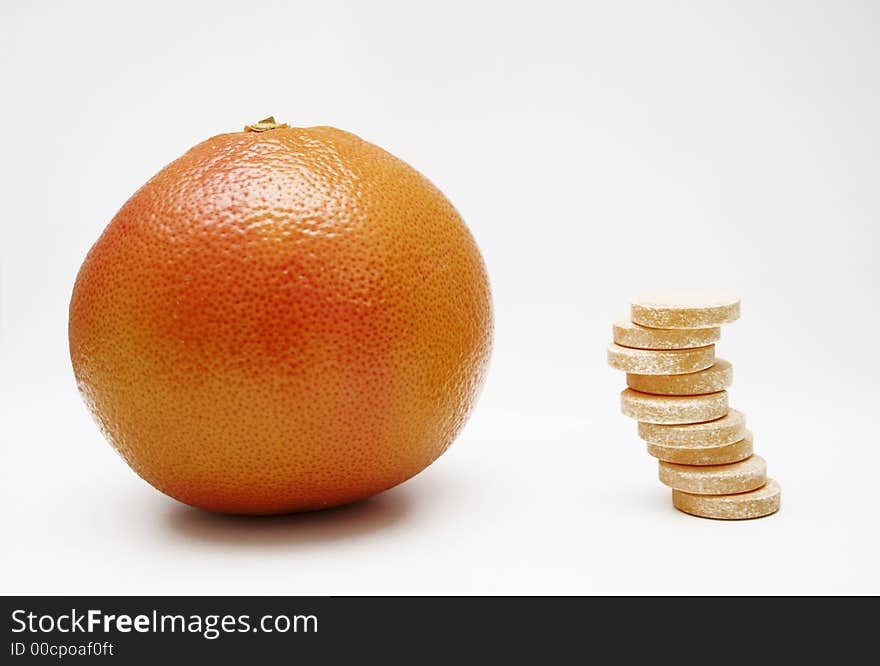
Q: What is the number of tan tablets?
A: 9